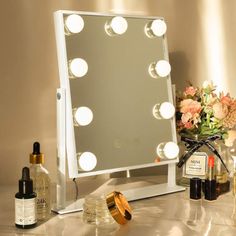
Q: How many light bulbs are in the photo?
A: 9